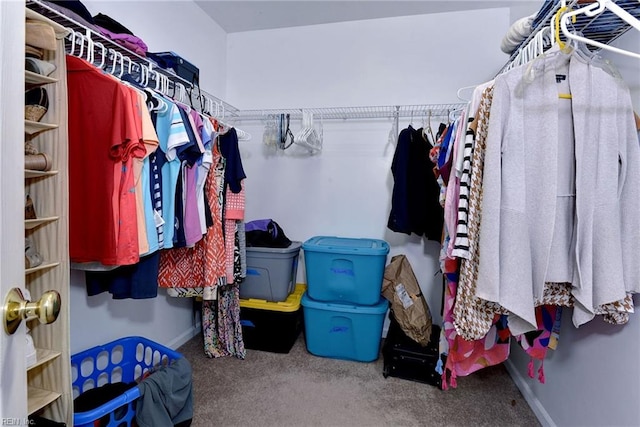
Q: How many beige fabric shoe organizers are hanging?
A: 1